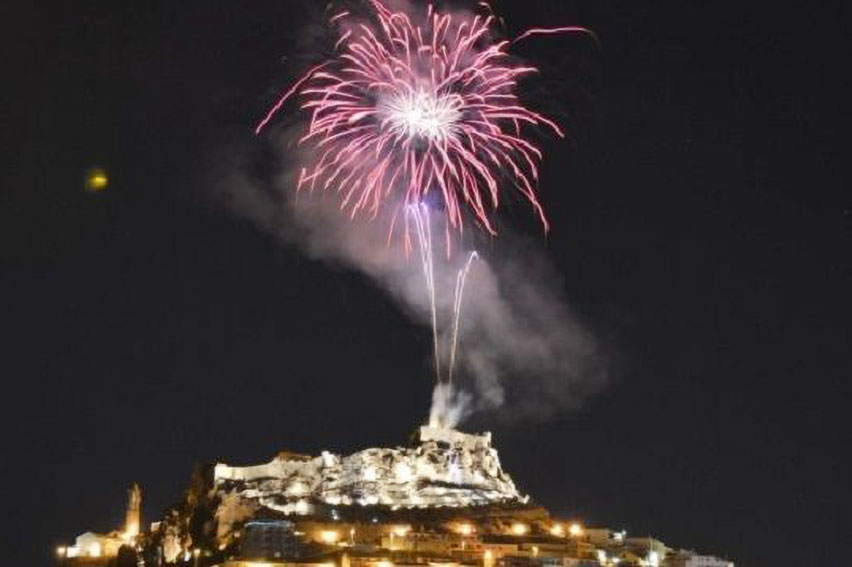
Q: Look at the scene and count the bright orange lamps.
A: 6